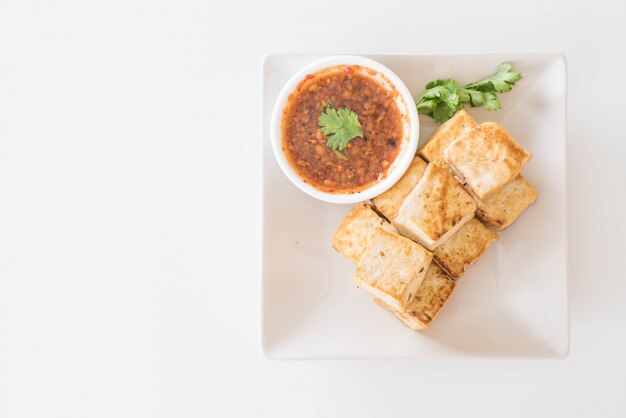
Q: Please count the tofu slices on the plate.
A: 9